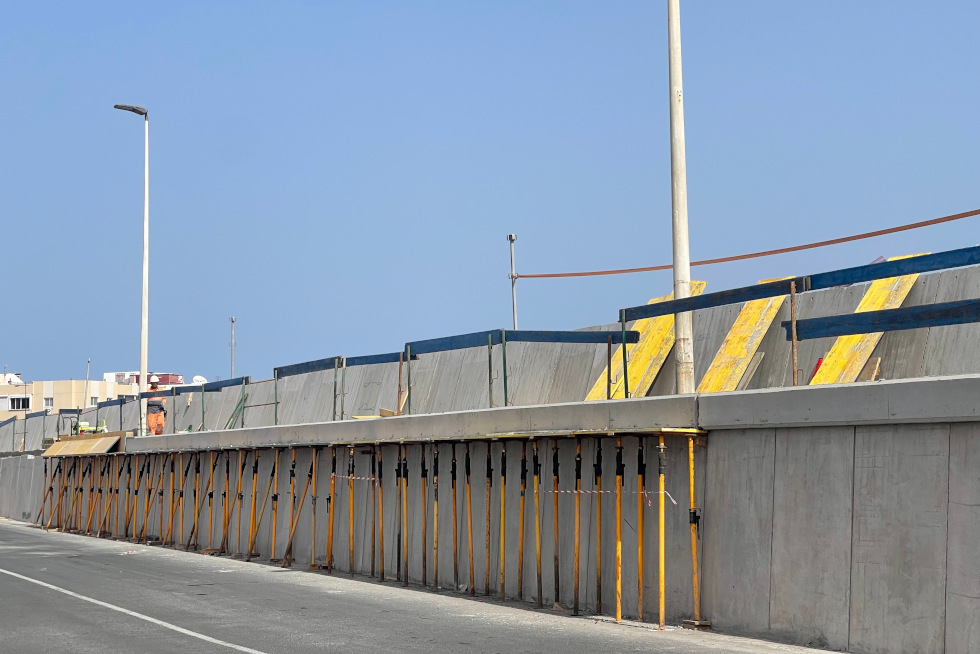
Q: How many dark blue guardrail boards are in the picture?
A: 14